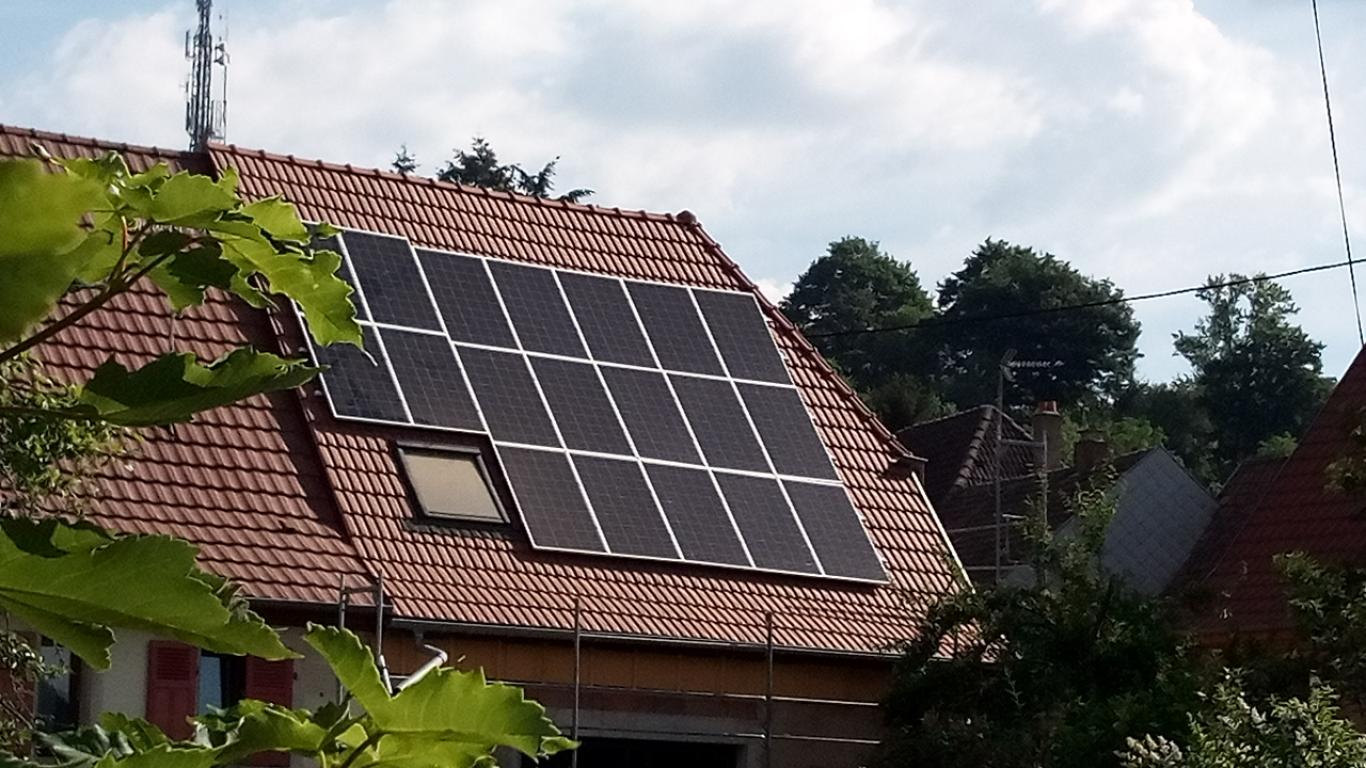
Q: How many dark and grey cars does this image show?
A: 0